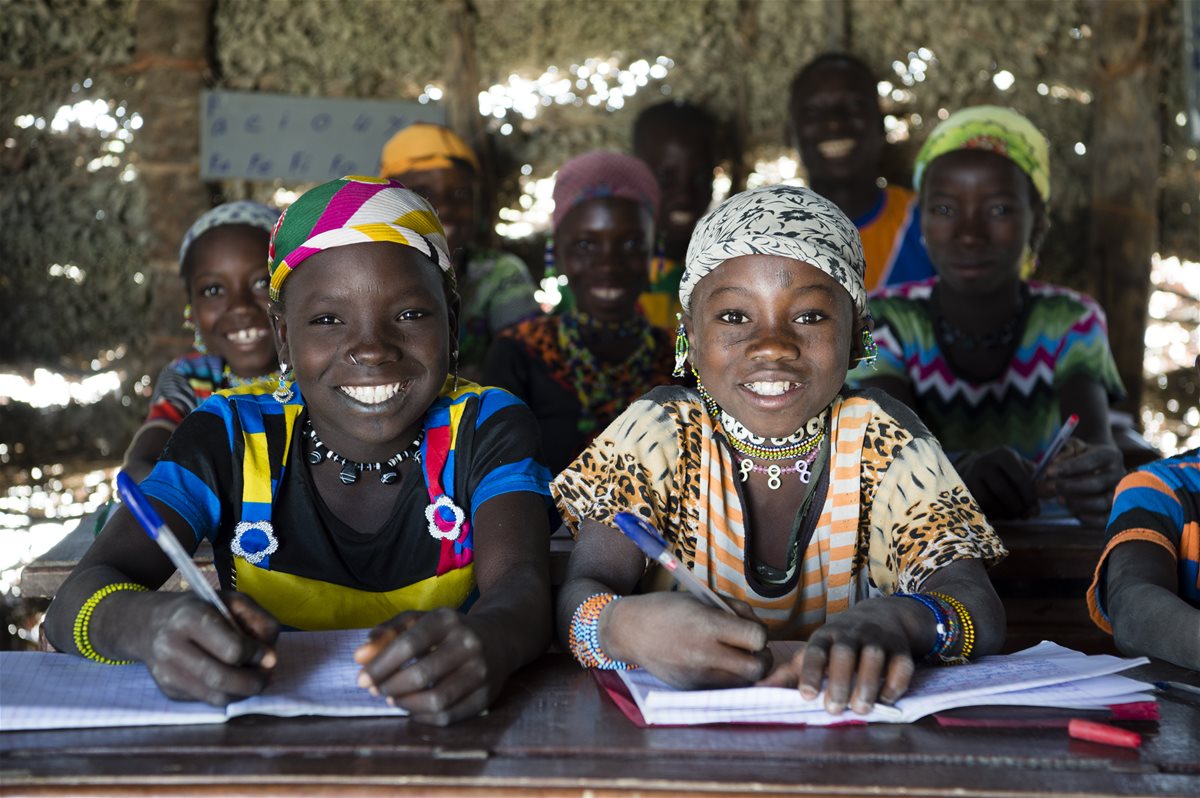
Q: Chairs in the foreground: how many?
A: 0